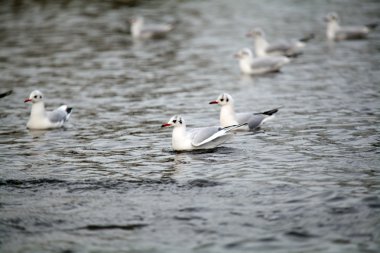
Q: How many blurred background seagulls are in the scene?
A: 4